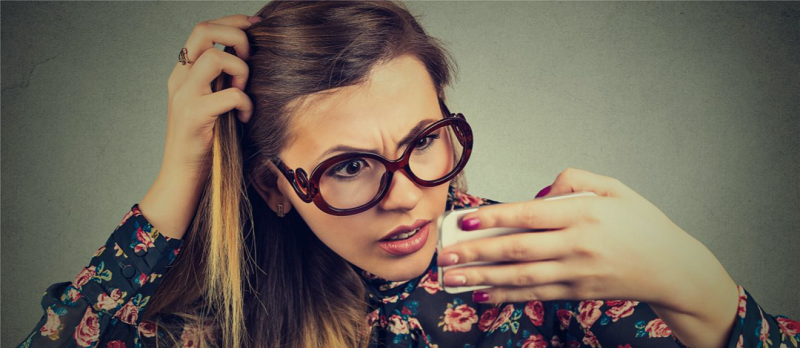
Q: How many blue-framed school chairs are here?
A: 0